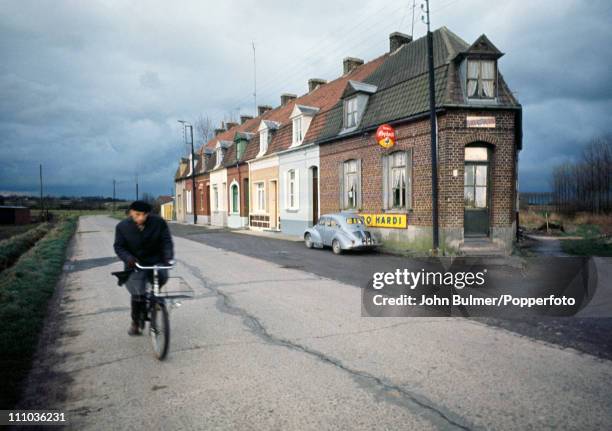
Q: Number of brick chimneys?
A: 8